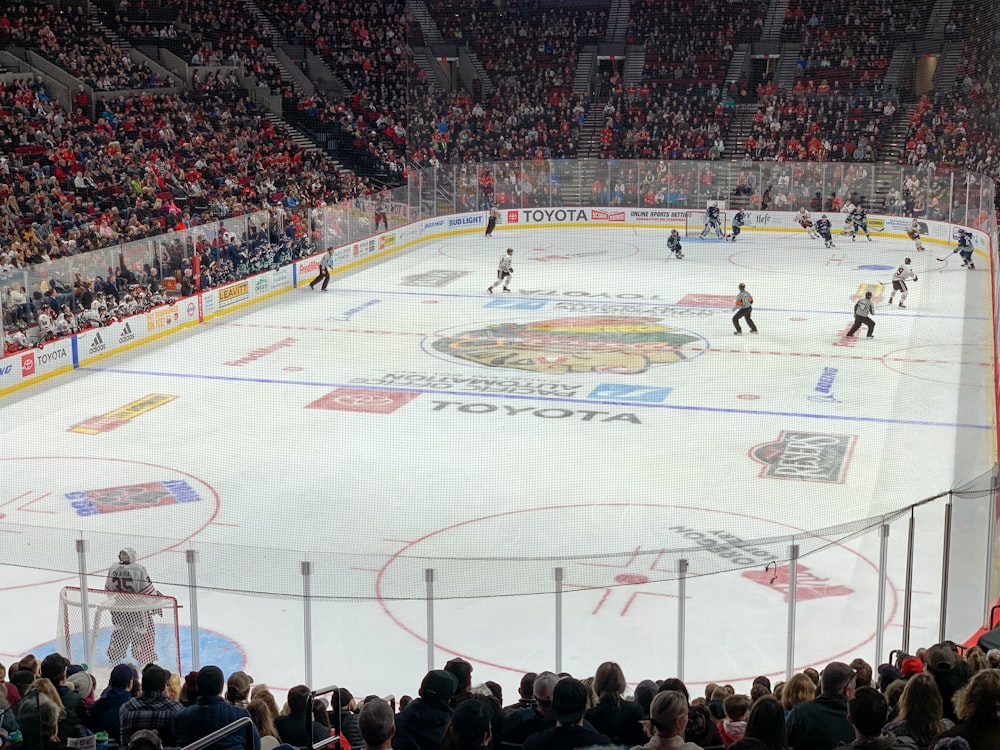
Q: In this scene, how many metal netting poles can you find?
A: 11